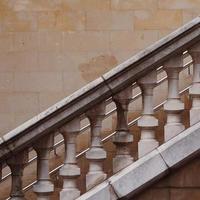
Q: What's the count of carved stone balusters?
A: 8